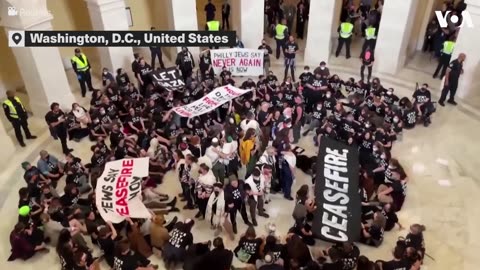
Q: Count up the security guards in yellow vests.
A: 7